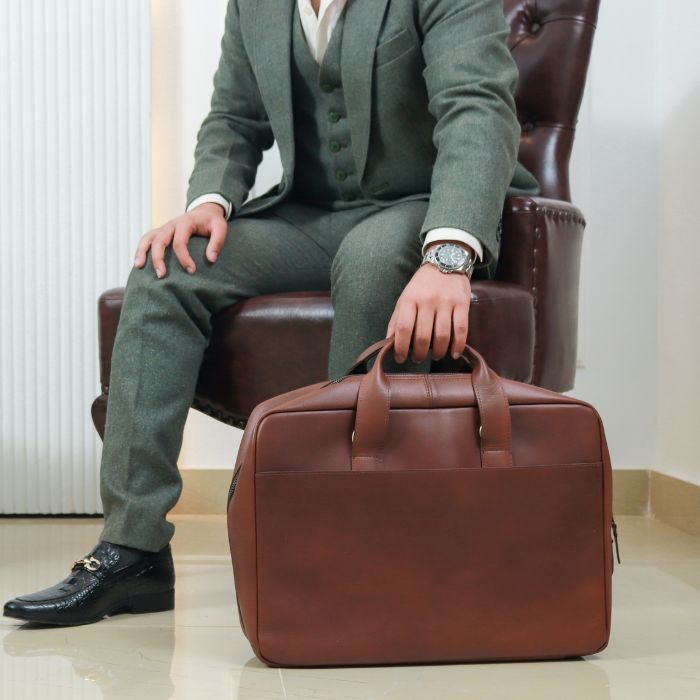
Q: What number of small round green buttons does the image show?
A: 5